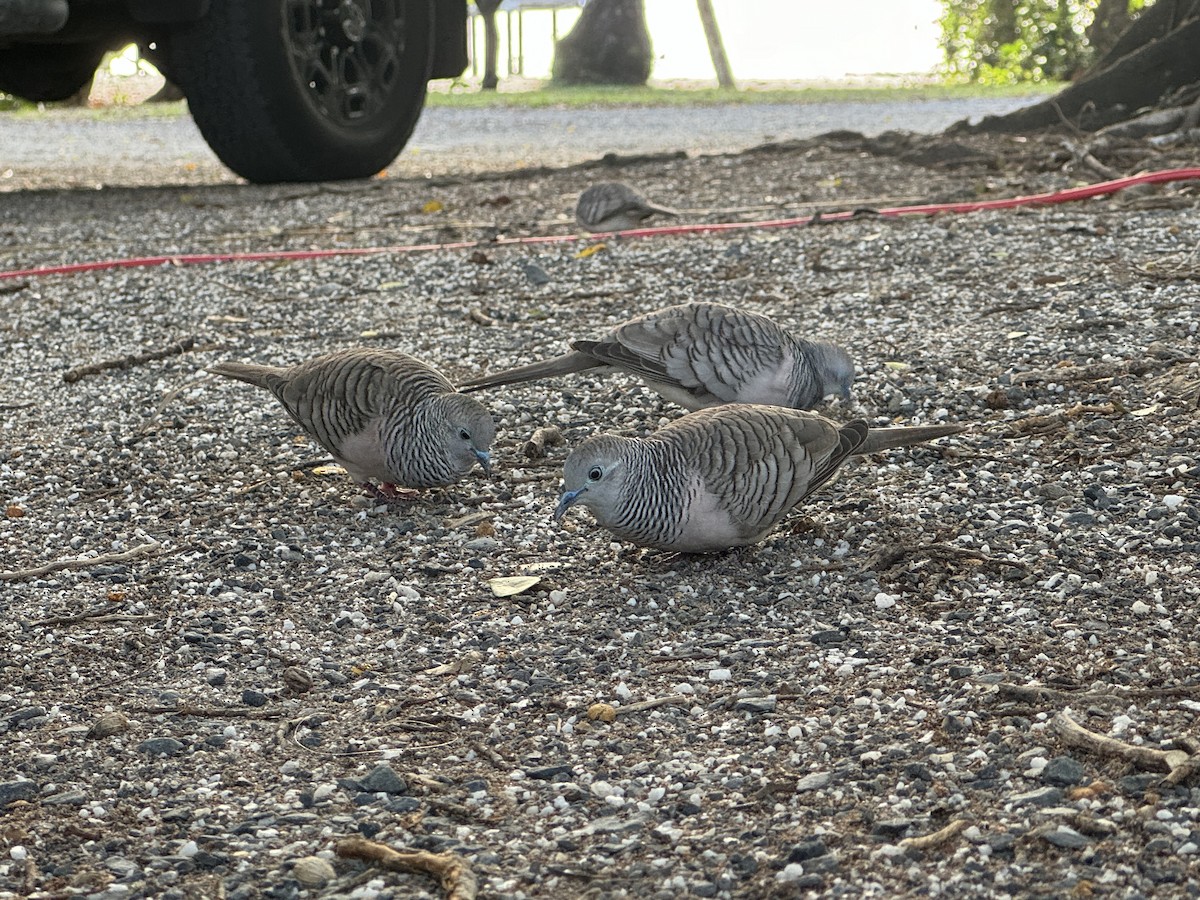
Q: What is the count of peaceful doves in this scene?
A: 4